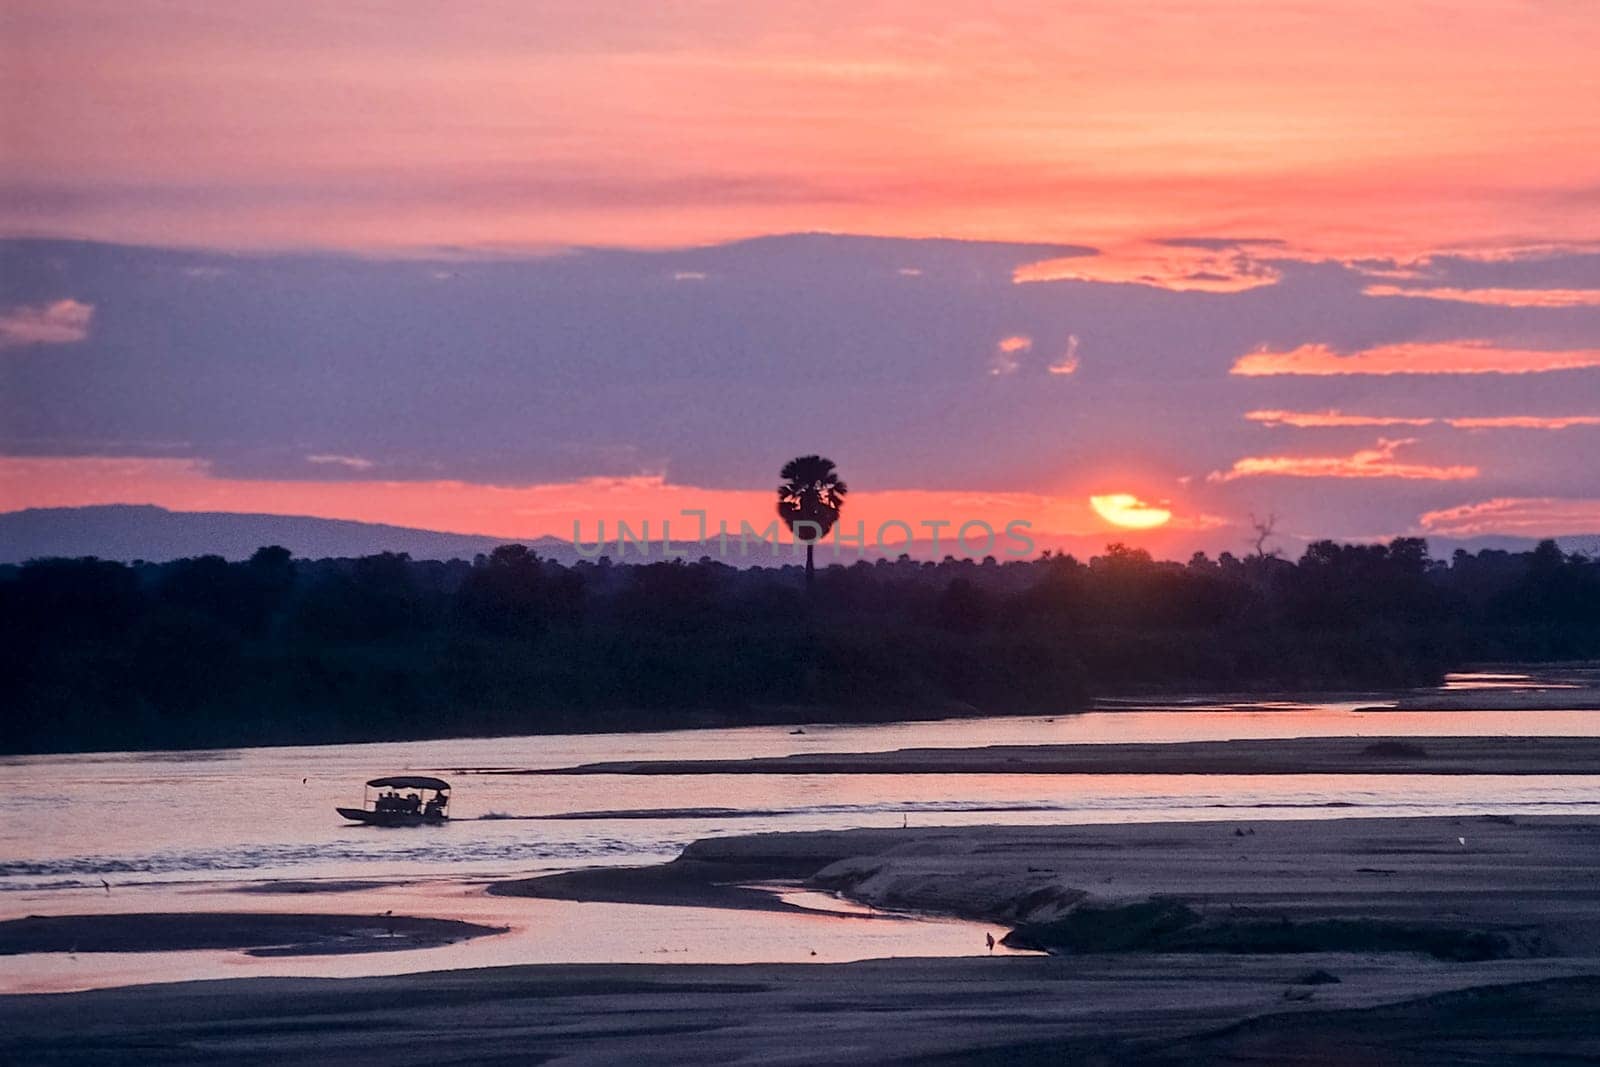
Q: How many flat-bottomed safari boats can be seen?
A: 1